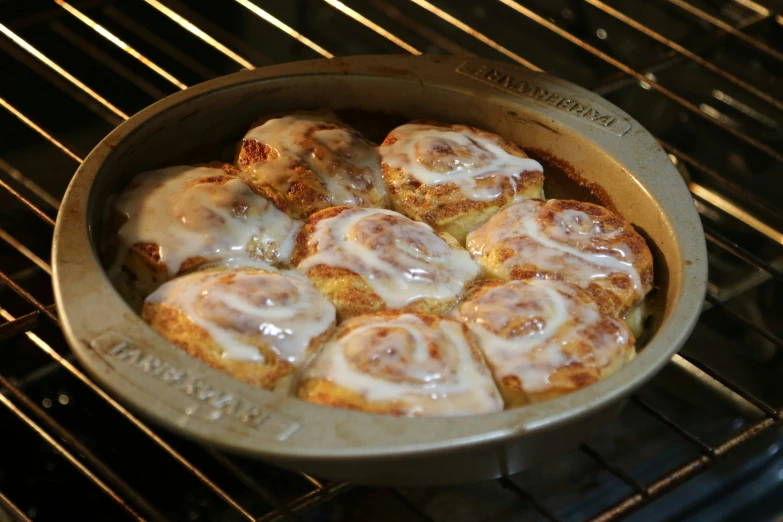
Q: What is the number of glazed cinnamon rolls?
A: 8